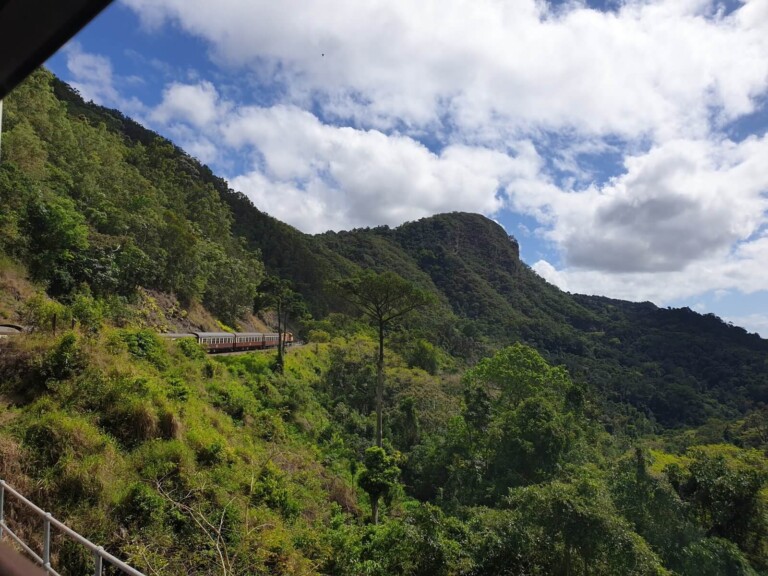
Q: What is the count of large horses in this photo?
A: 0